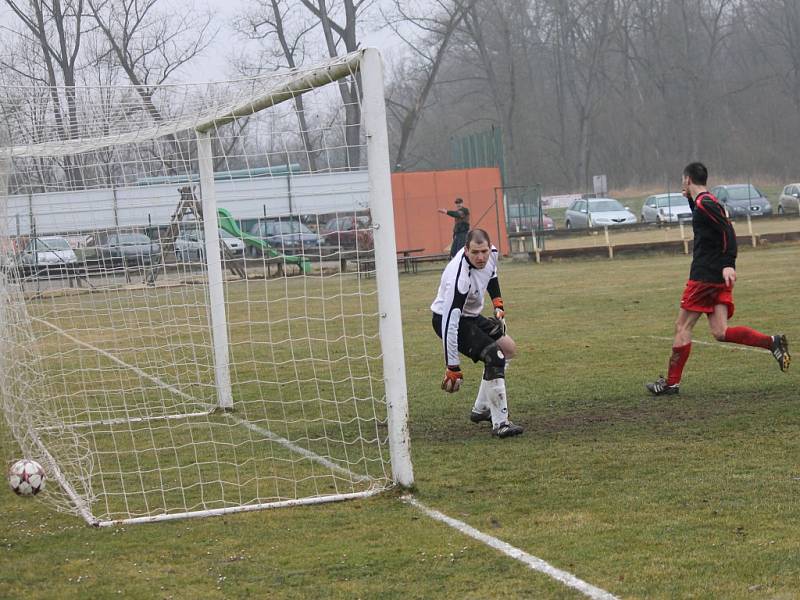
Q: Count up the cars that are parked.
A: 10